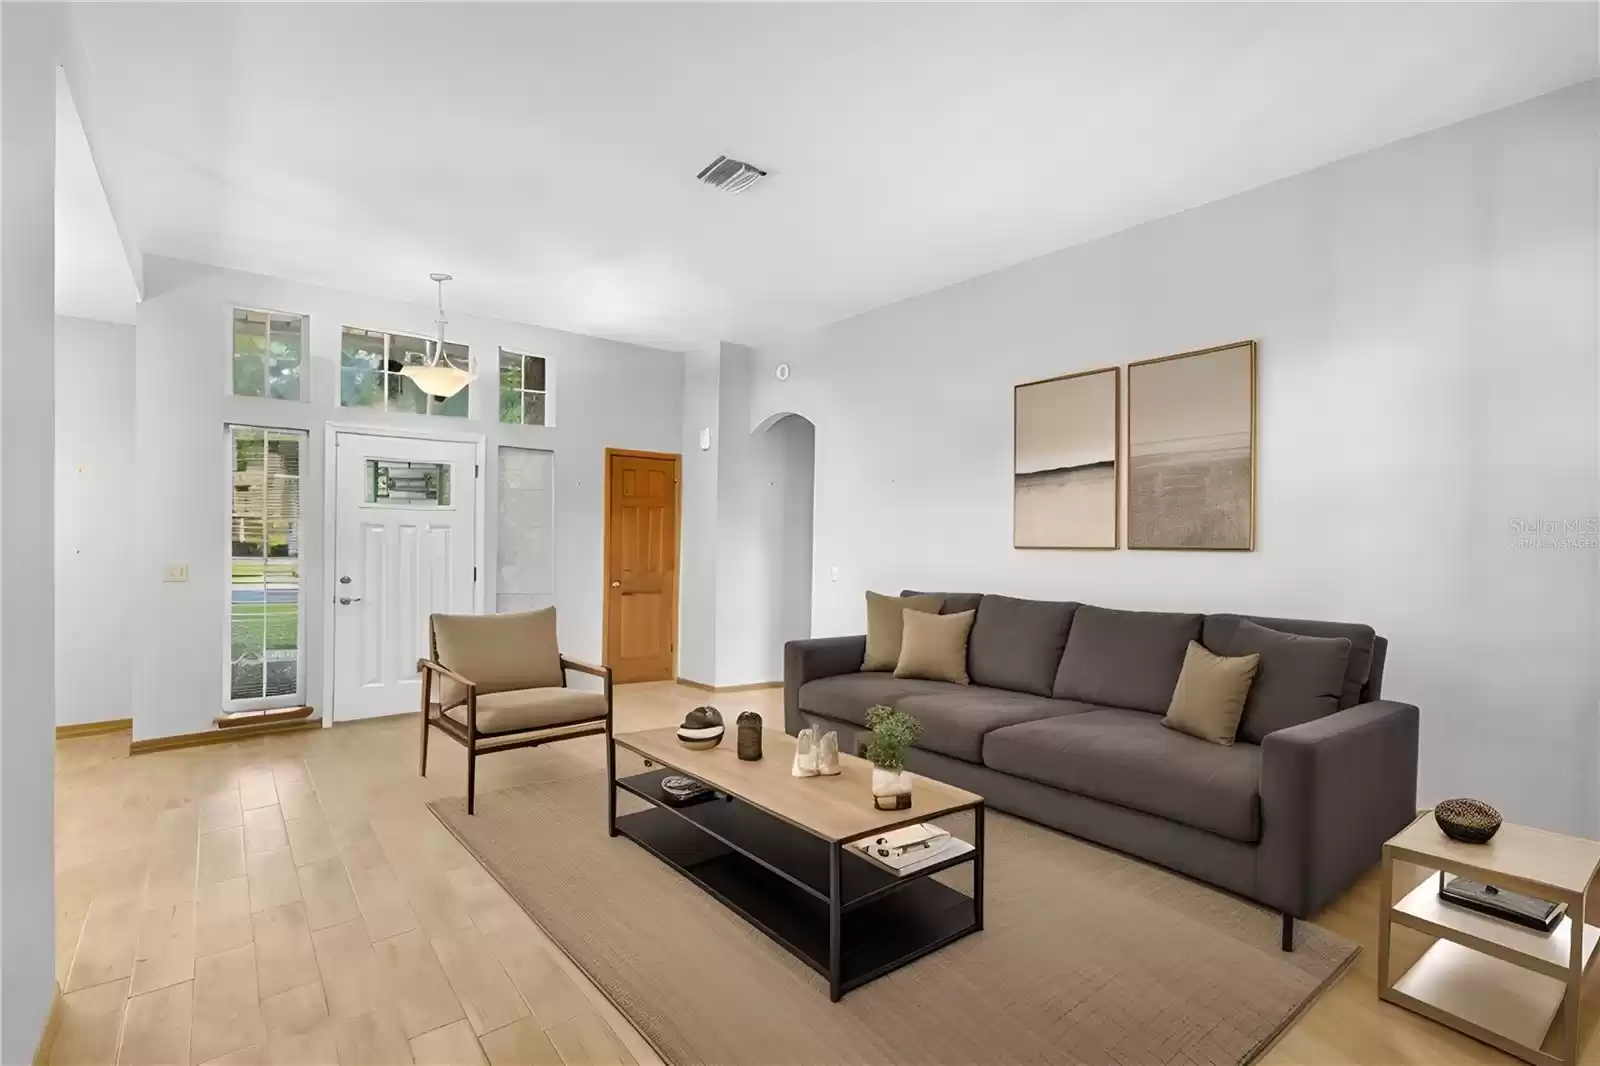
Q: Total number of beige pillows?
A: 3